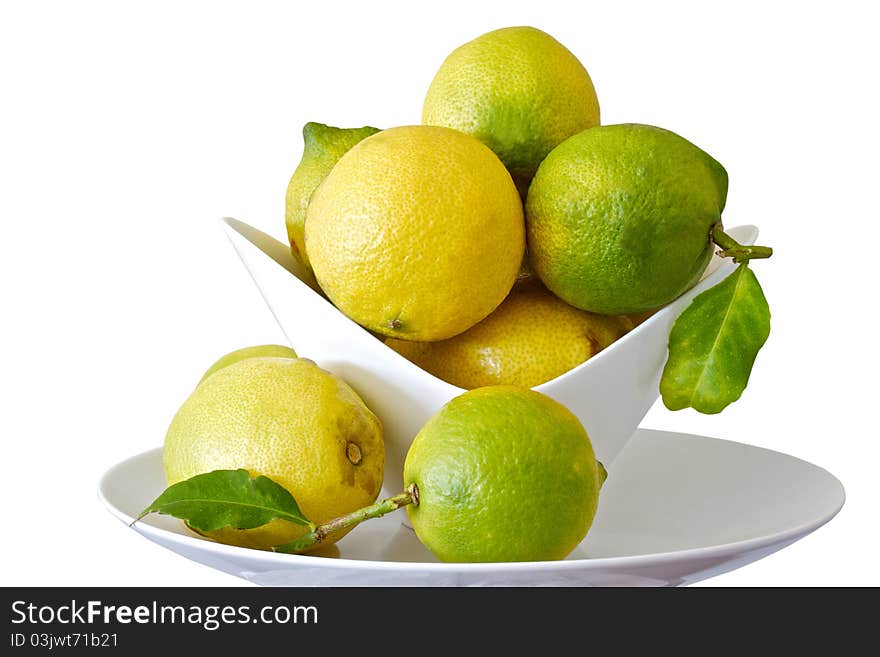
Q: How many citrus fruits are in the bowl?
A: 5